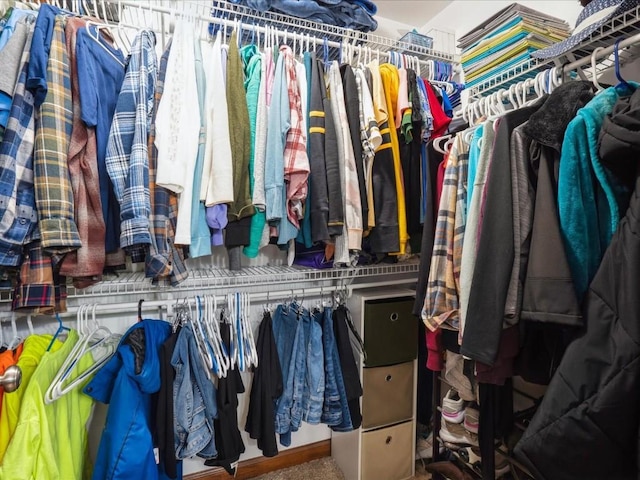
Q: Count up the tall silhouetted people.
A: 0